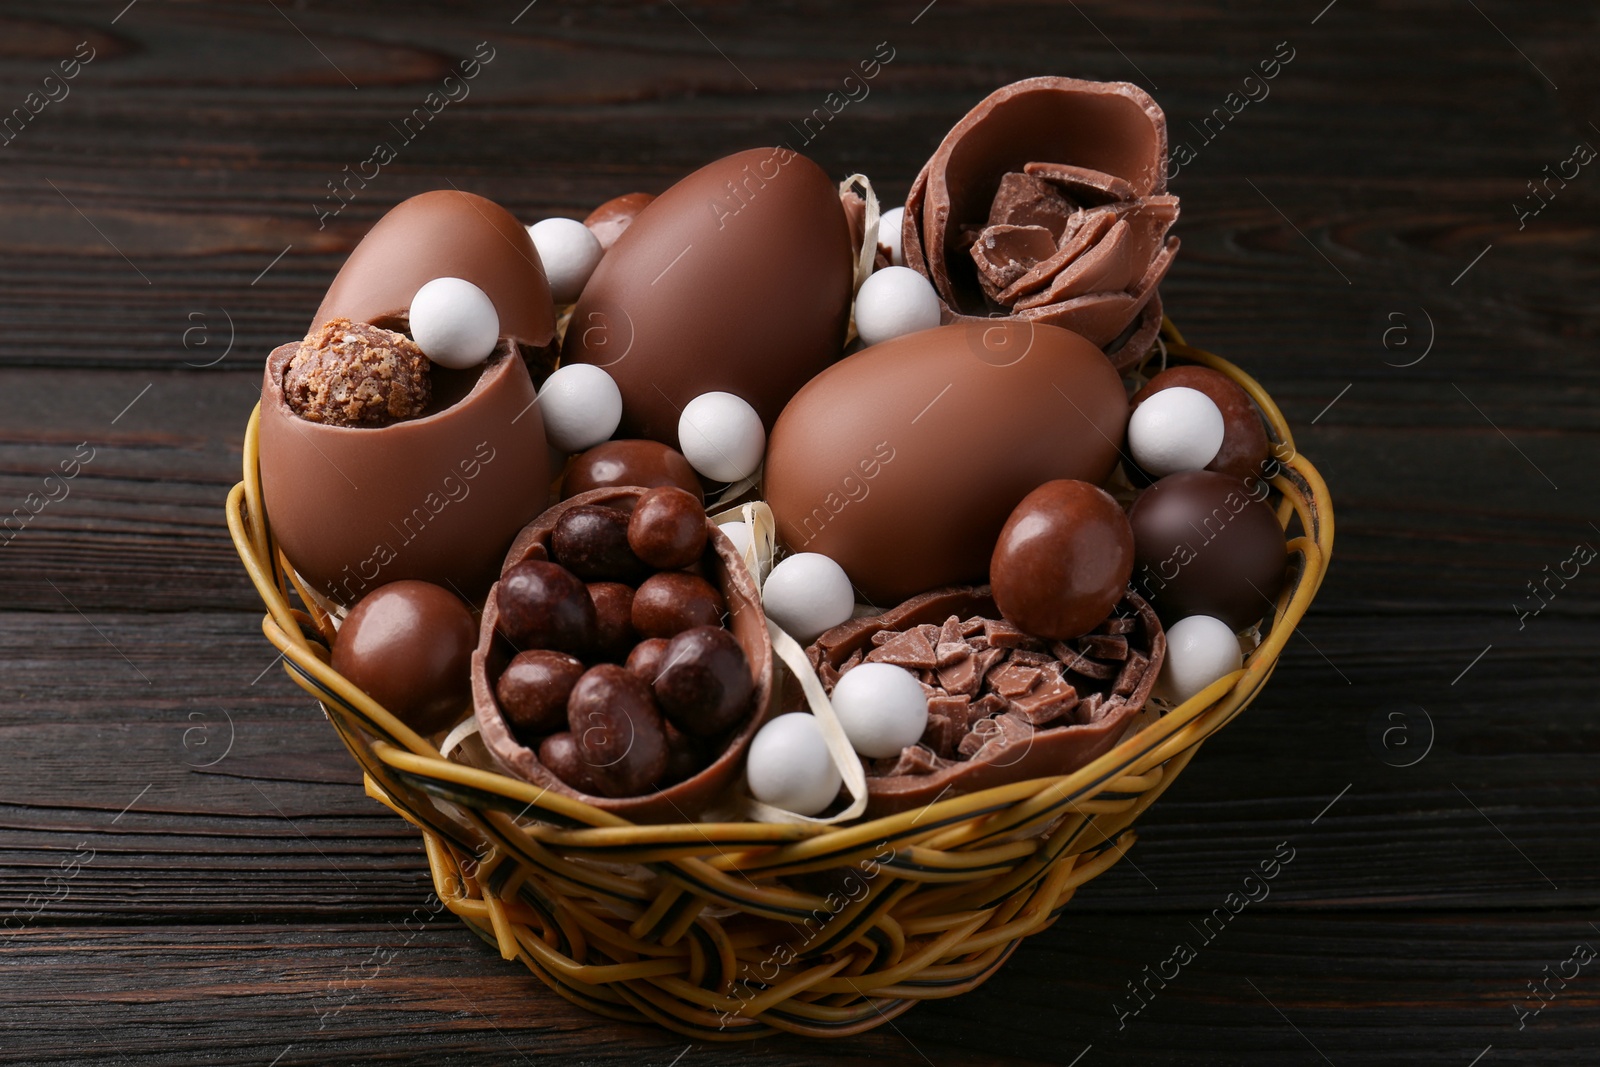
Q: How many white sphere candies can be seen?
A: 12